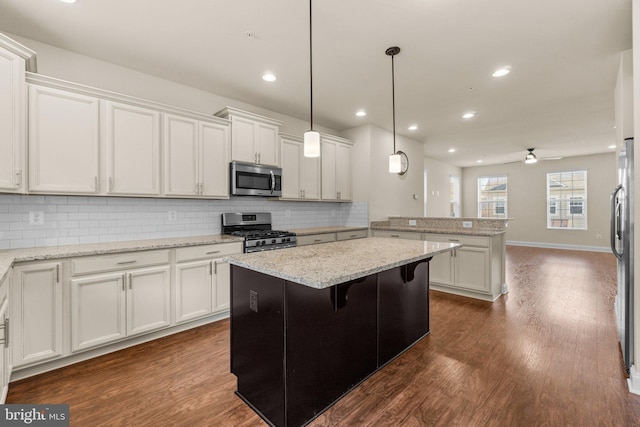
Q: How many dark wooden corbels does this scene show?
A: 2